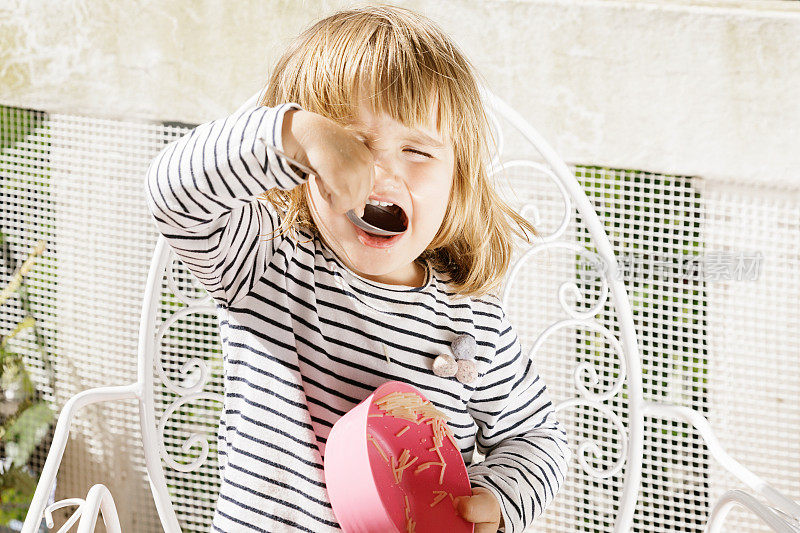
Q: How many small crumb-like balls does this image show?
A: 3